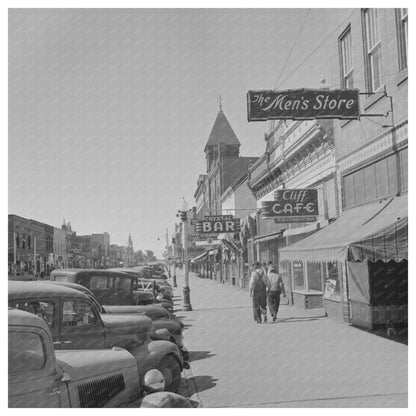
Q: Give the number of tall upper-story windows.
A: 3